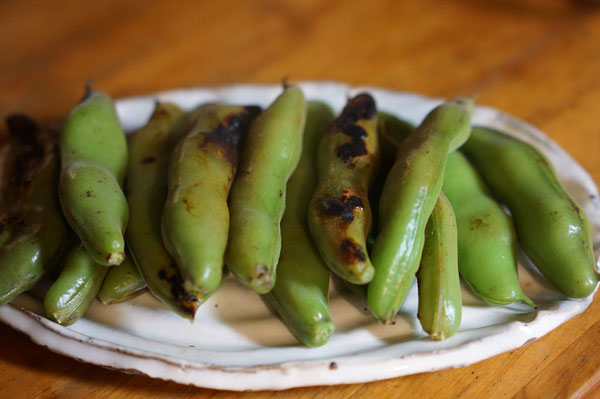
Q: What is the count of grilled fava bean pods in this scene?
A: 14